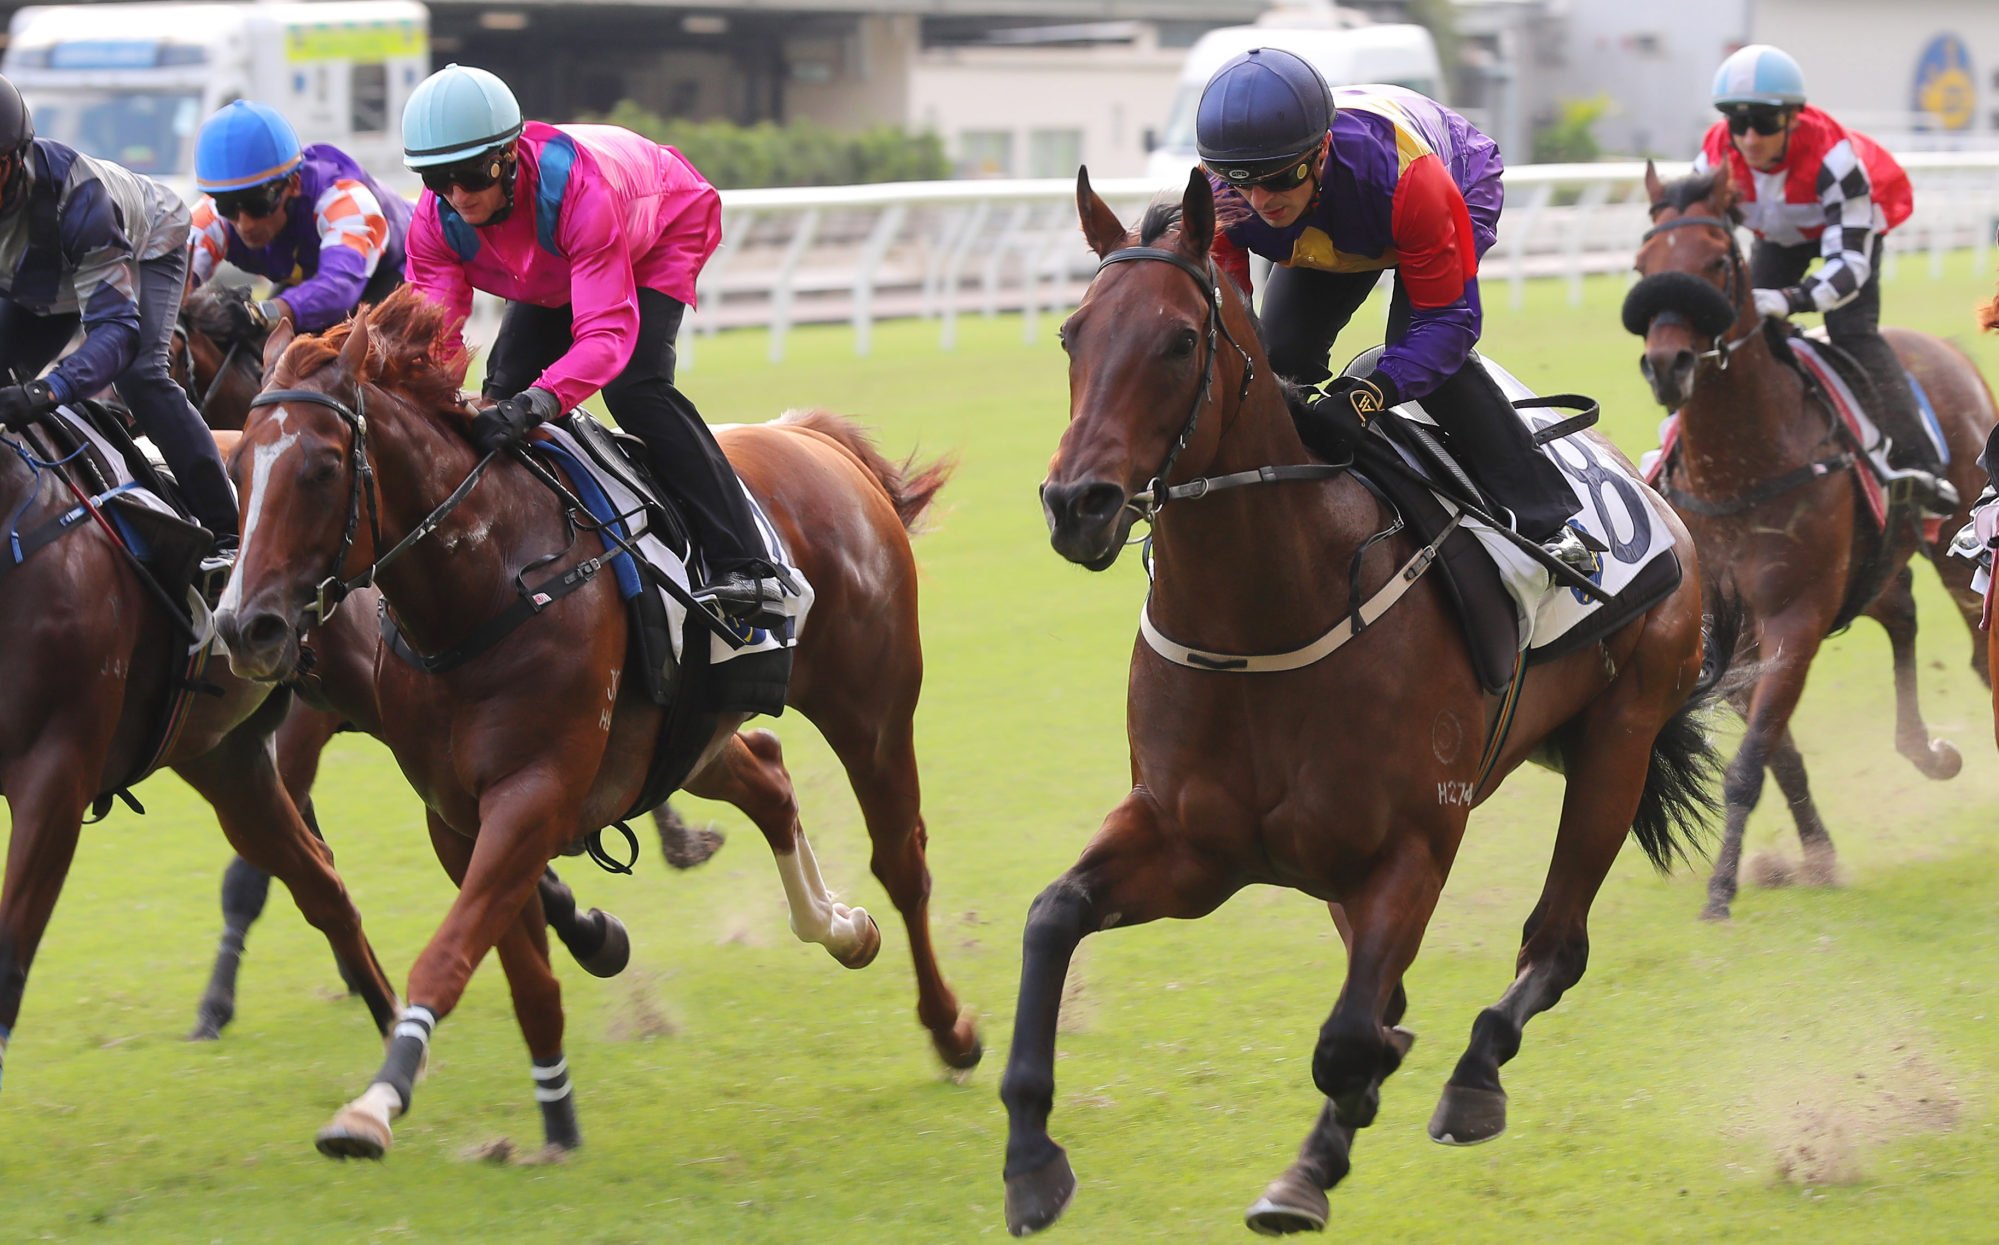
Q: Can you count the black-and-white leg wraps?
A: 2